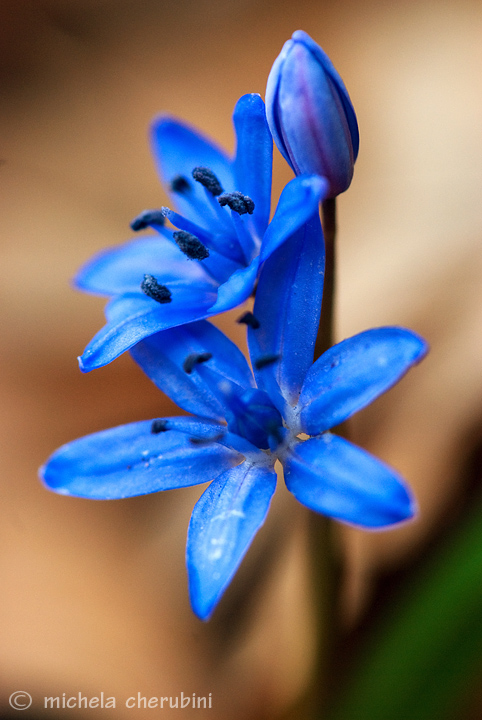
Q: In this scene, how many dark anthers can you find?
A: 11